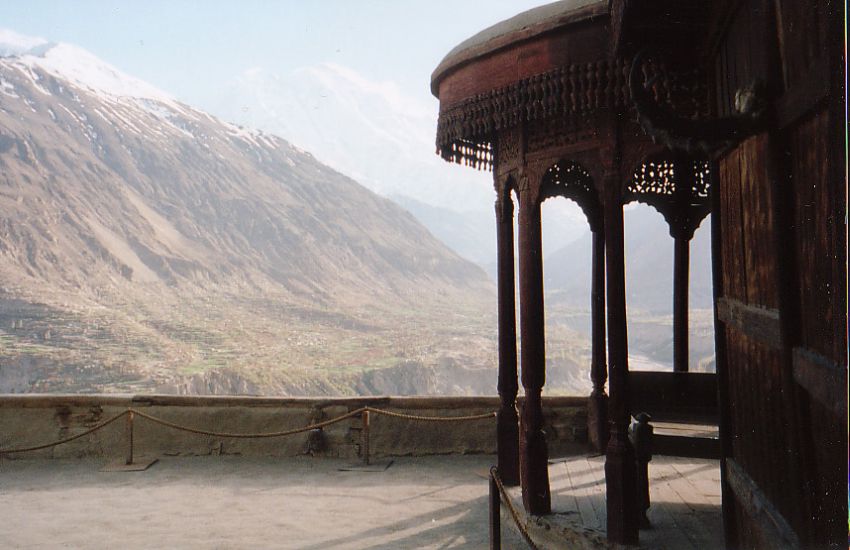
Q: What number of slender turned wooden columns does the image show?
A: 5